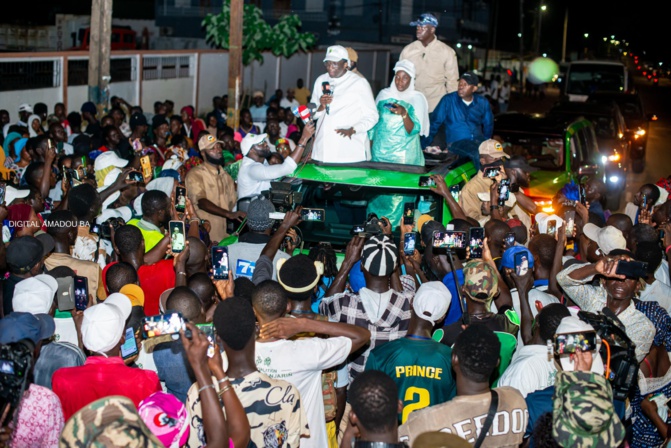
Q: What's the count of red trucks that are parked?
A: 1